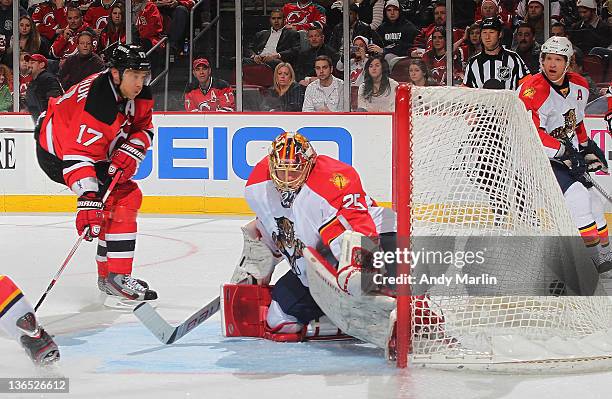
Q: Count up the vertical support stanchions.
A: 6